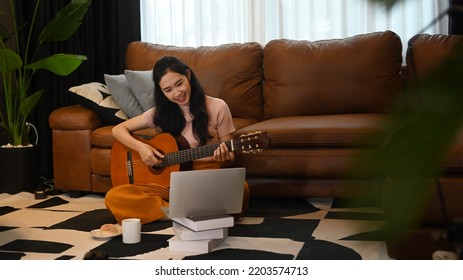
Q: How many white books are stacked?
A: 3